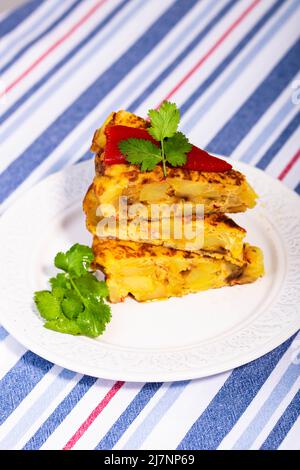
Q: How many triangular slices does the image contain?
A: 3